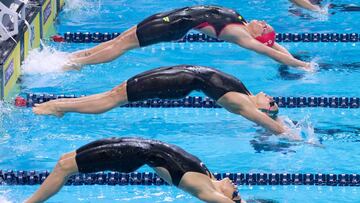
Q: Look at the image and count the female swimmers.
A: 3